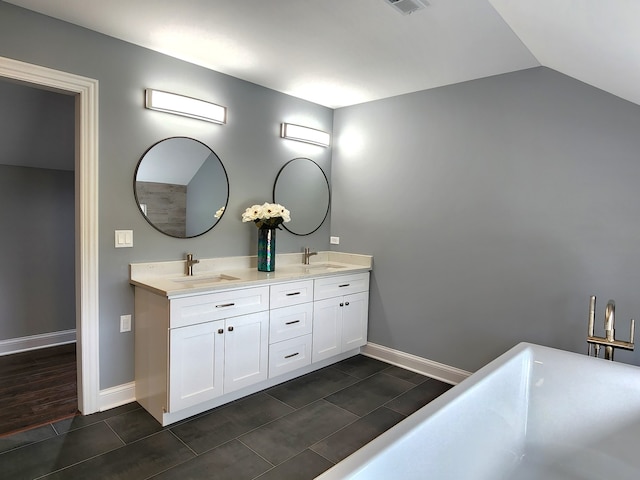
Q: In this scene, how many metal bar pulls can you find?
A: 5